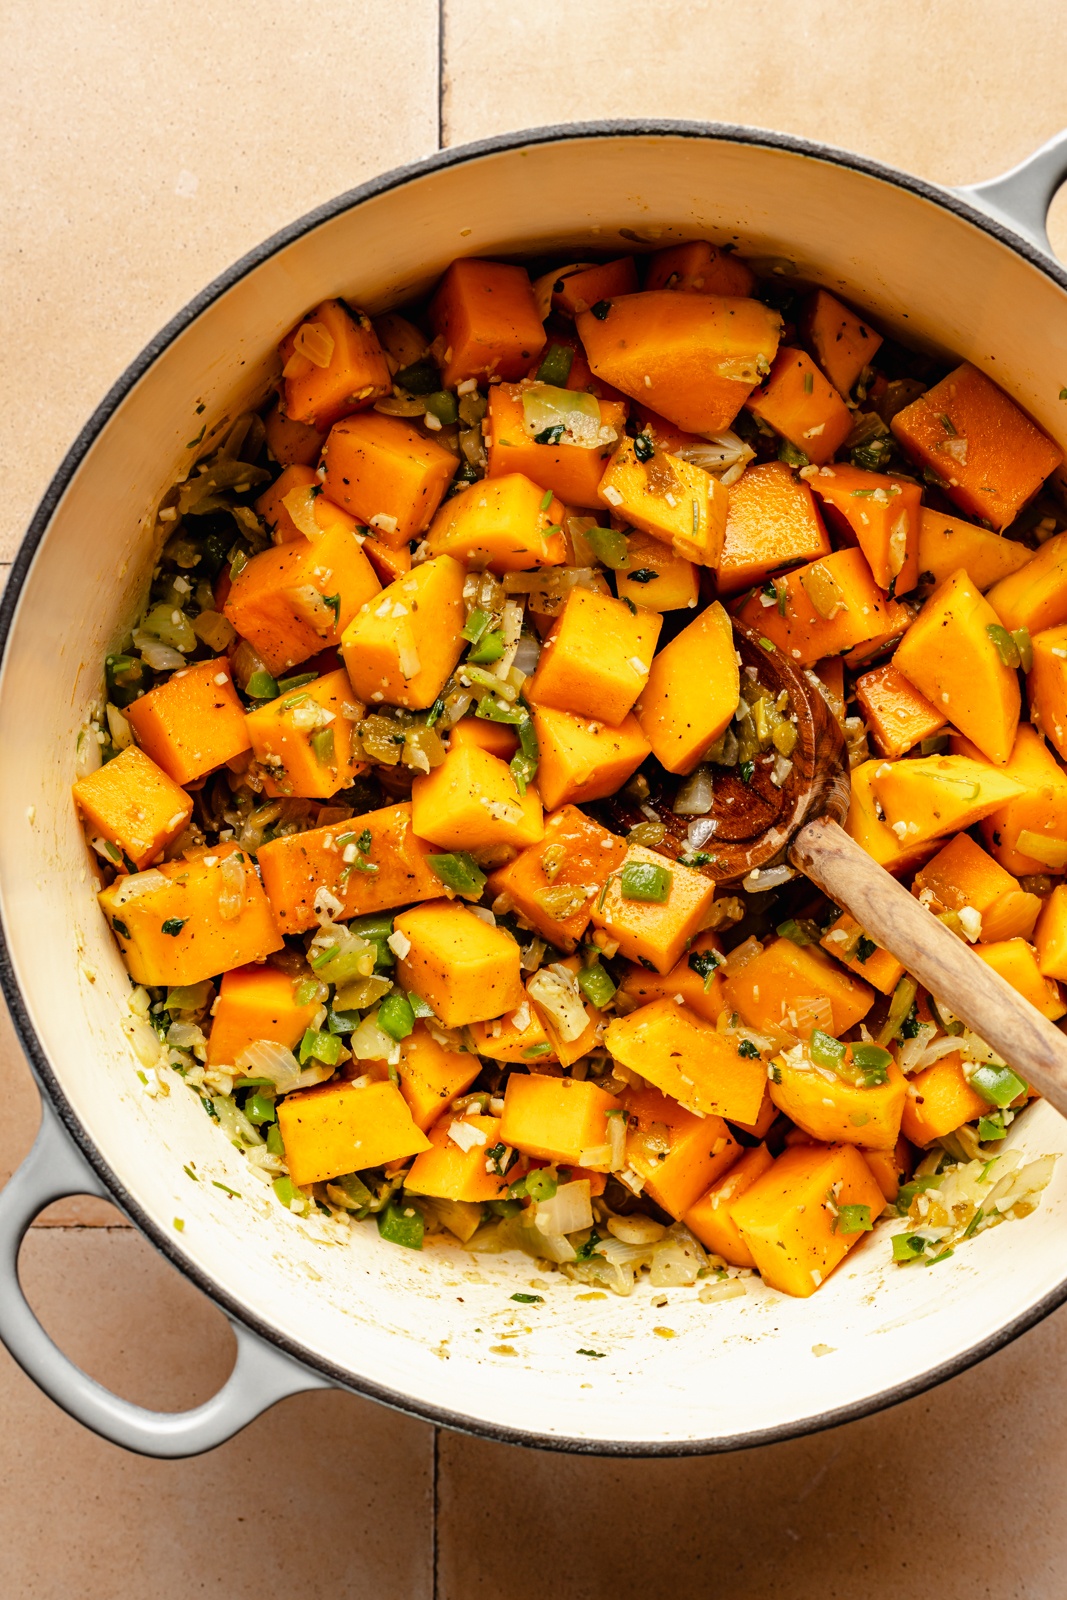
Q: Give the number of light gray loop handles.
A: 2